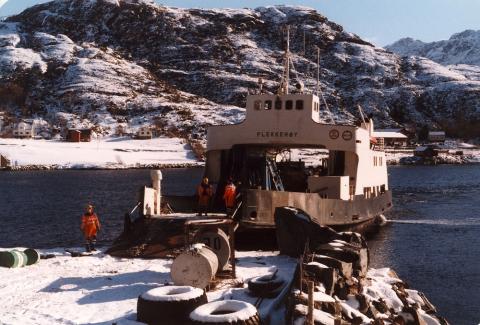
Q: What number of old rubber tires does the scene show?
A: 3